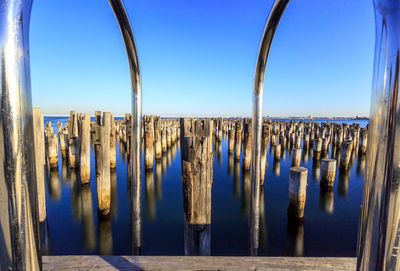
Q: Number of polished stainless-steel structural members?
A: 4